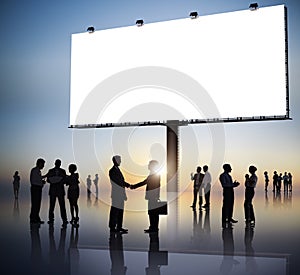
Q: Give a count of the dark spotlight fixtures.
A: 4